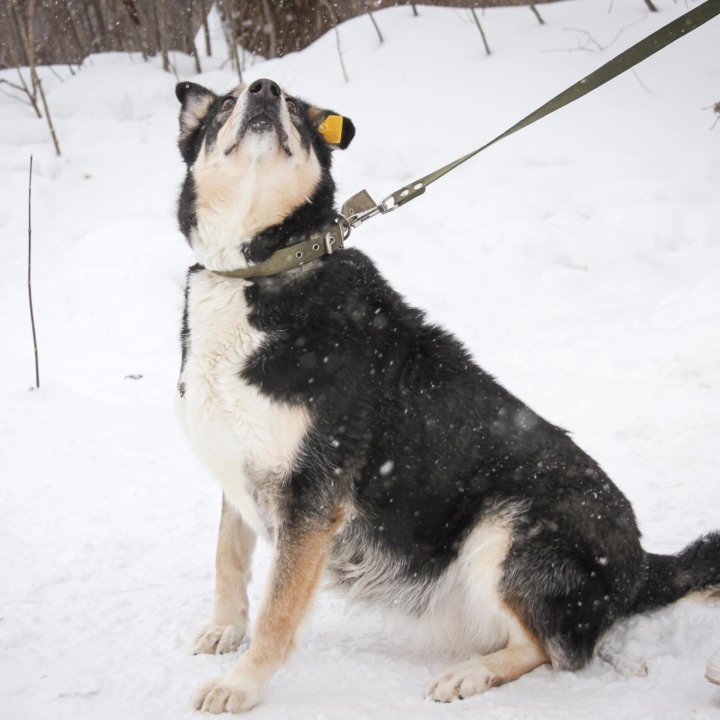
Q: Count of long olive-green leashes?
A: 1